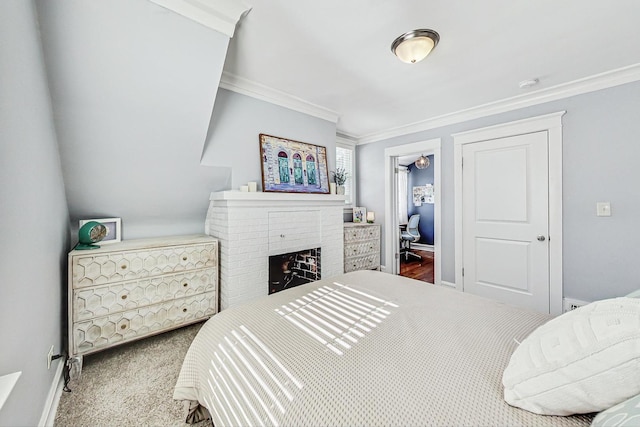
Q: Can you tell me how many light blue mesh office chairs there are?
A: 1